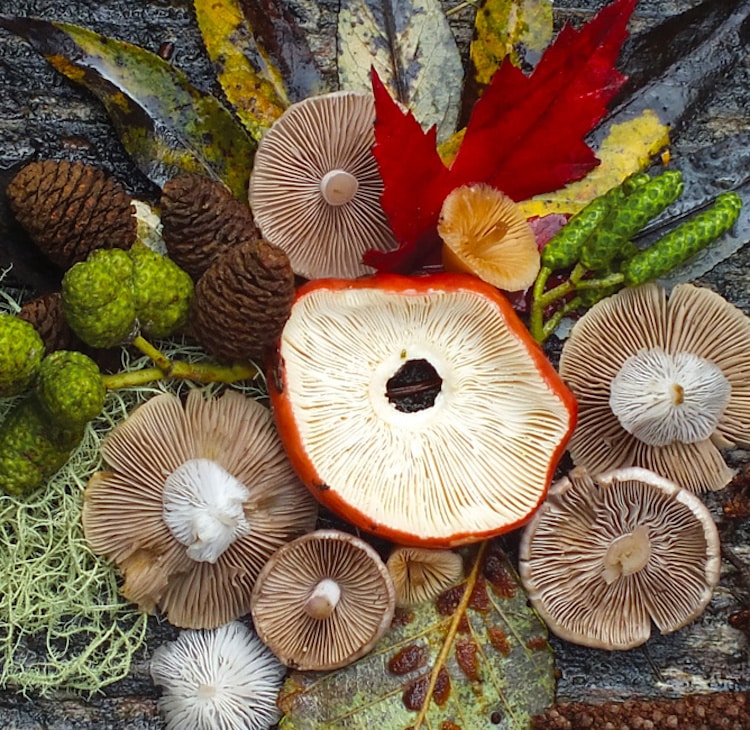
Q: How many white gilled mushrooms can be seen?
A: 4